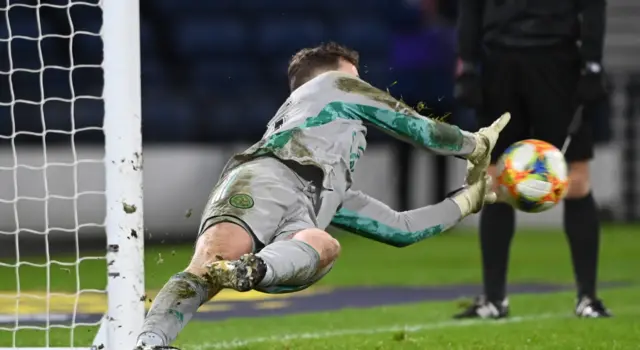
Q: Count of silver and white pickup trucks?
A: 0